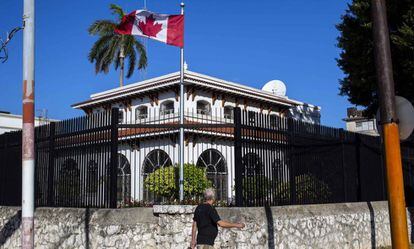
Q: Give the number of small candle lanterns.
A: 0